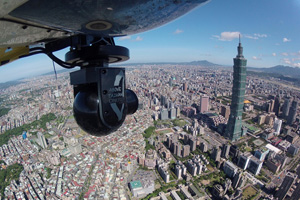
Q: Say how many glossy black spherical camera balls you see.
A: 1